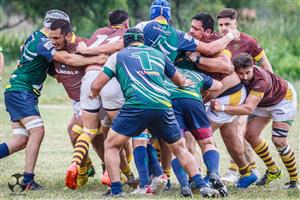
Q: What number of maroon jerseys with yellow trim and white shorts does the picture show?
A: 5